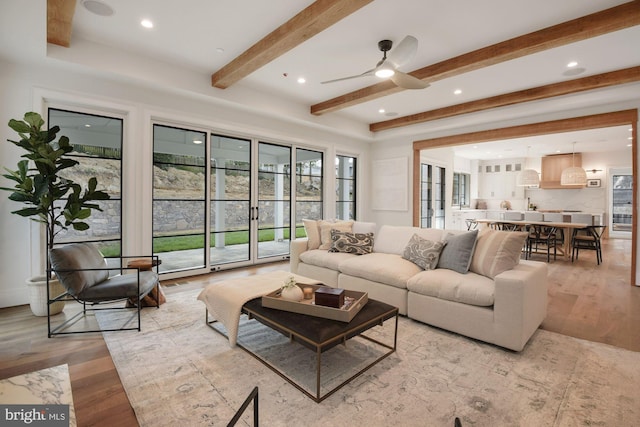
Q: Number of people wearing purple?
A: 0